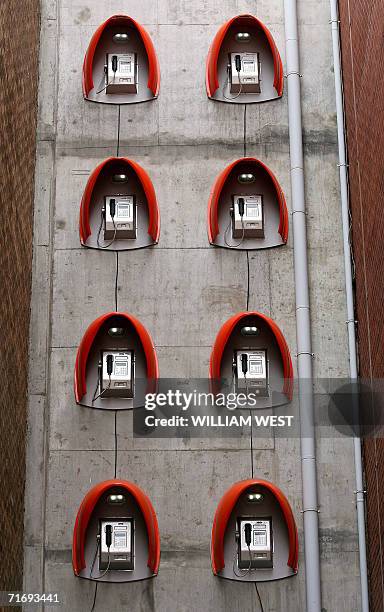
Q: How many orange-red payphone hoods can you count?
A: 8